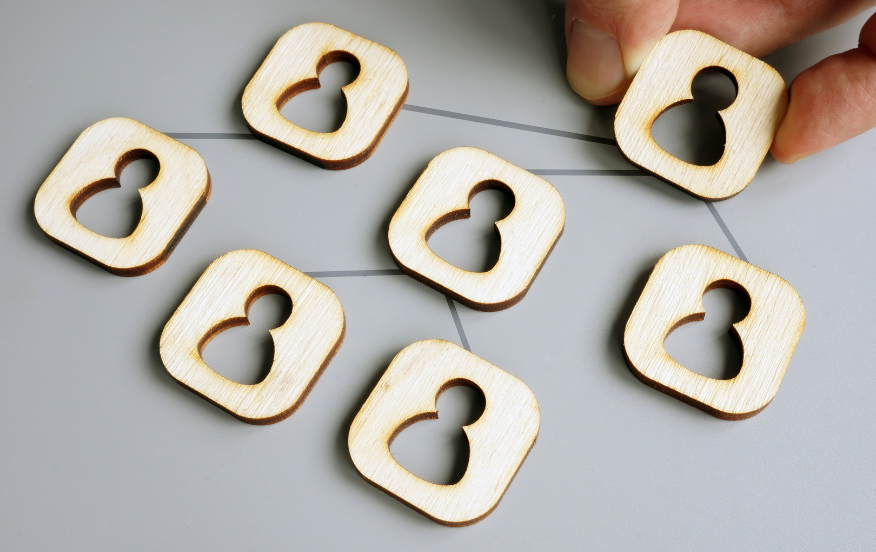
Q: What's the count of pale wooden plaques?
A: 7